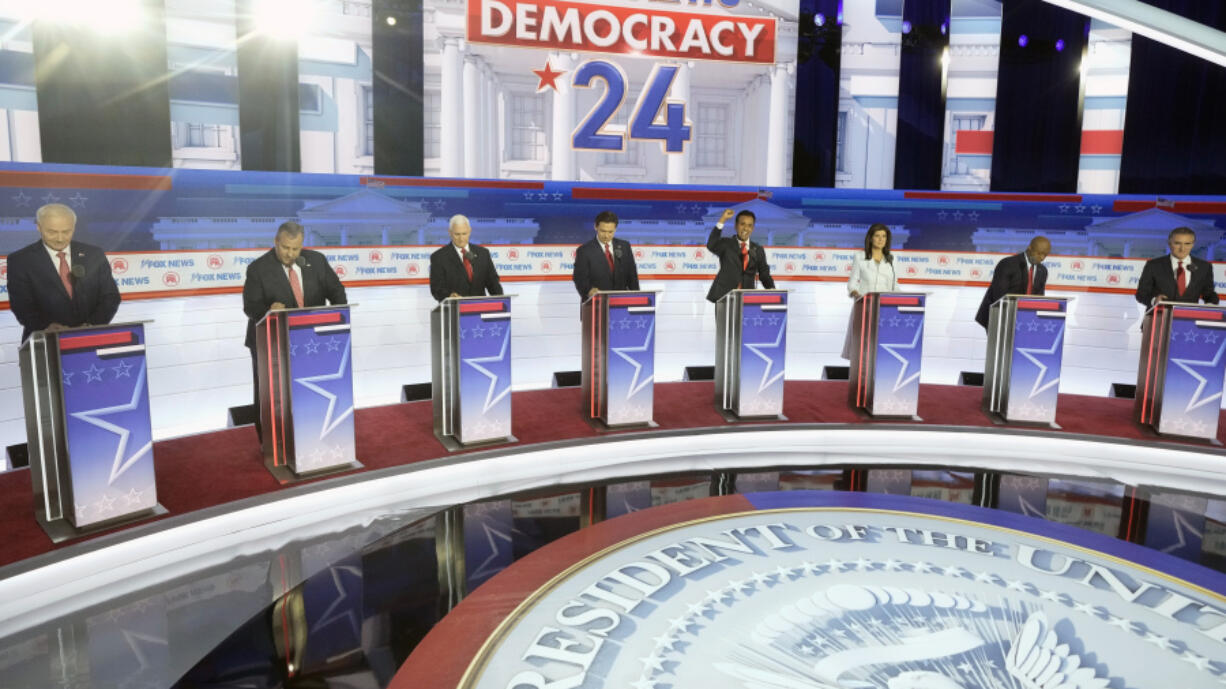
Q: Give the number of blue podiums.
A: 8